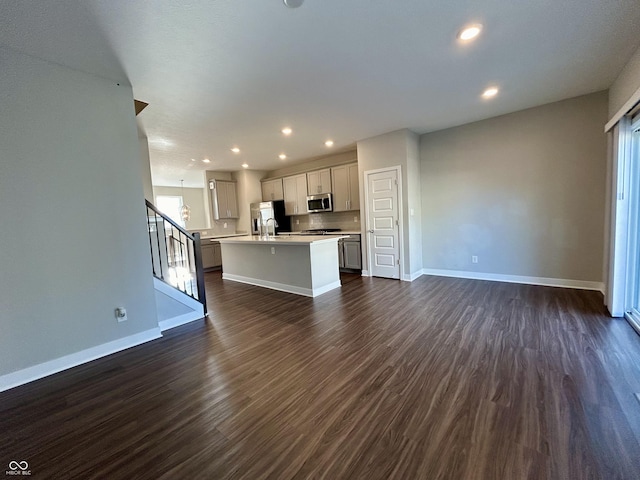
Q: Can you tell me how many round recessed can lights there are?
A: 8